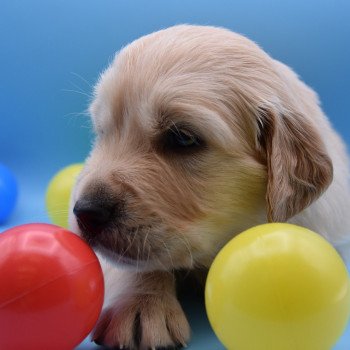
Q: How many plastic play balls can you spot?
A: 4